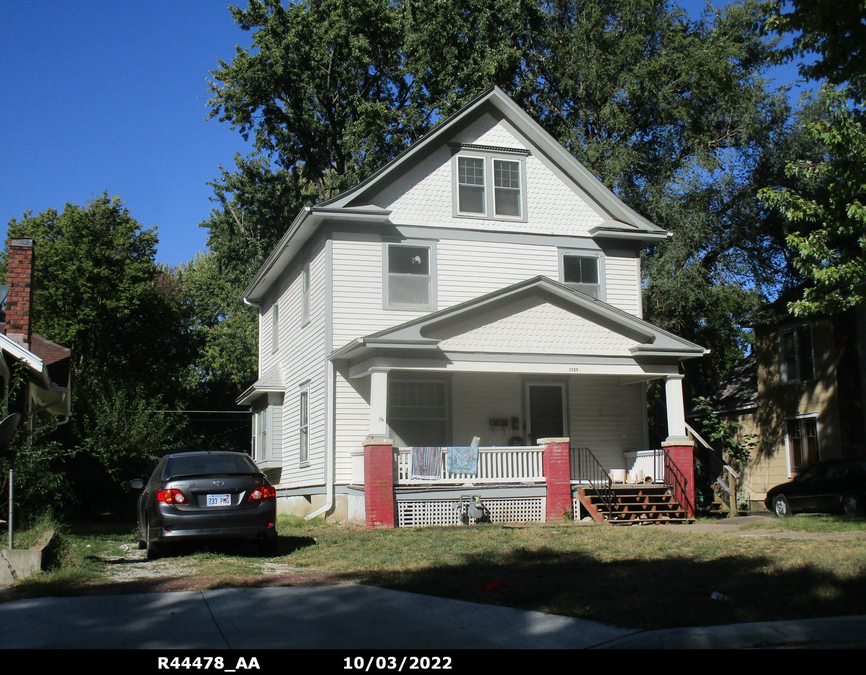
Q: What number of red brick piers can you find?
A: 3